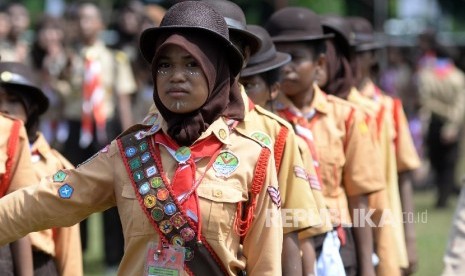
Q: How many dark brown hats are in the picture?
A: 7